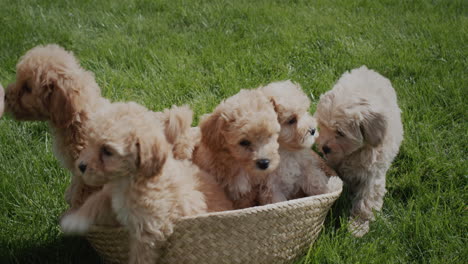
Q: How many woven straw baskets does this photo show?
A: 1